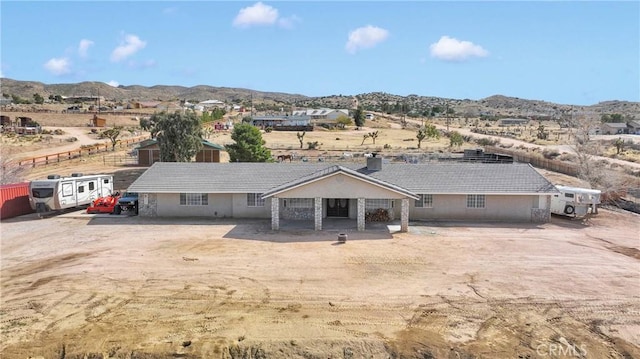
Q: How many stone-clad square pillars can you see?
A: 4